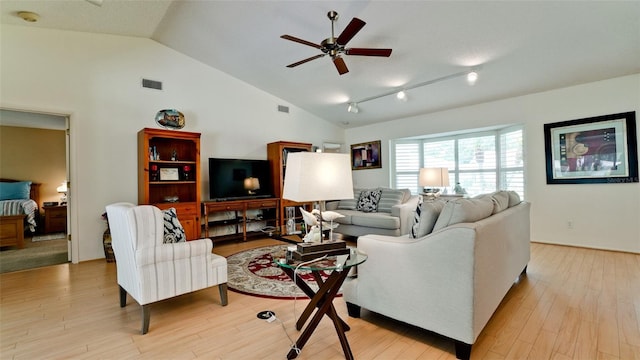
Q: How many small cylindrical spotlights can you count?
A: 3